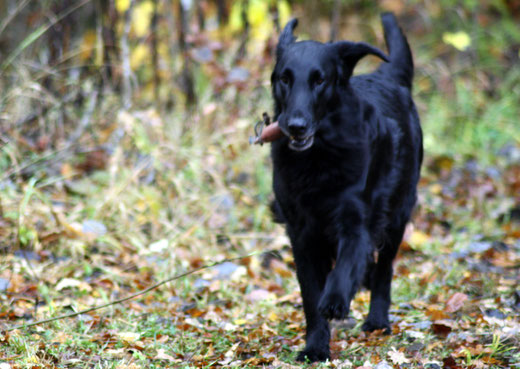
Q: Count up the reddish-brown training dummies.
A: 1